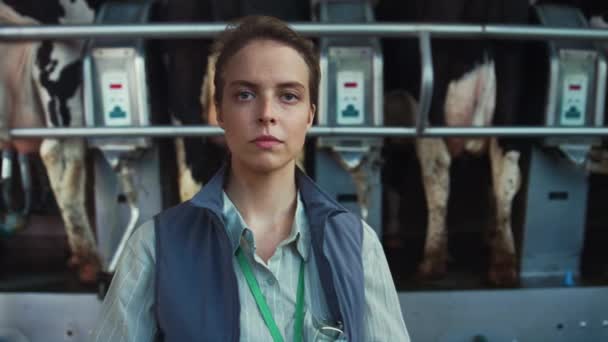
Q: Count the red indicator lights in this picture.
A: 3